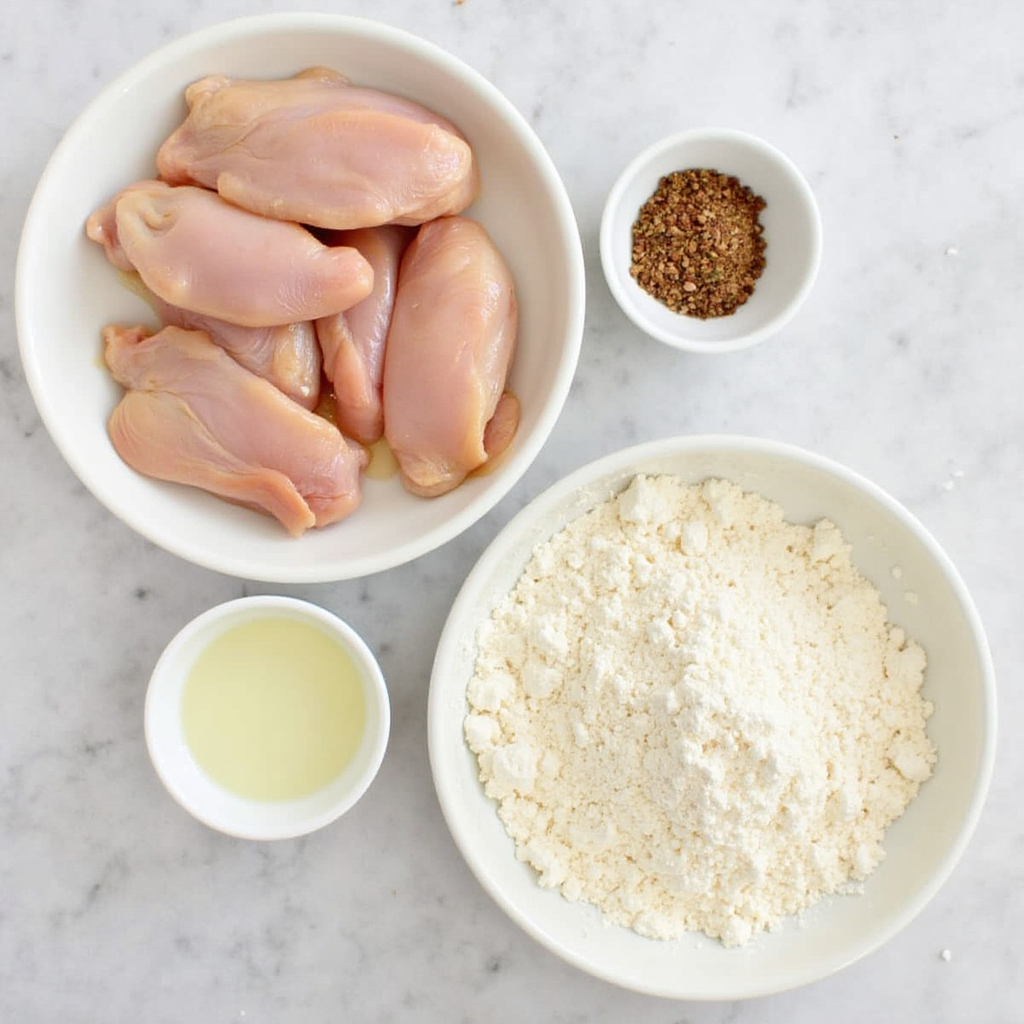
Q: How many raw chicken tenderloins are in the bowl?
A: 6